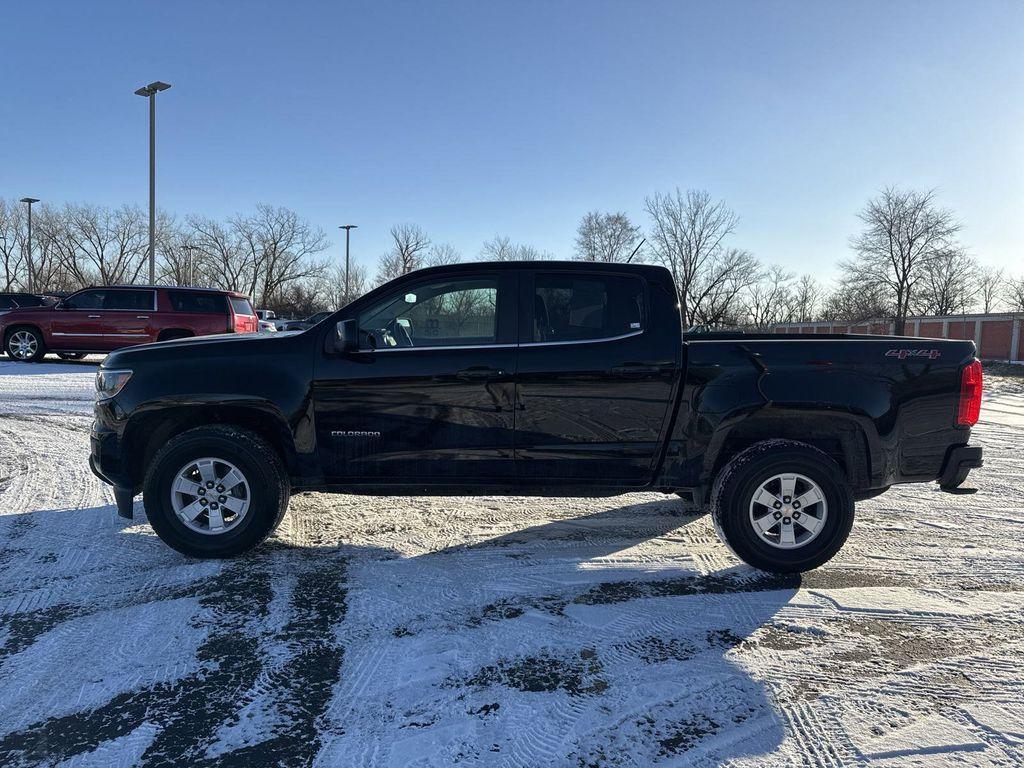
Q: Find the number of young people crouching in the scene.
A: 0